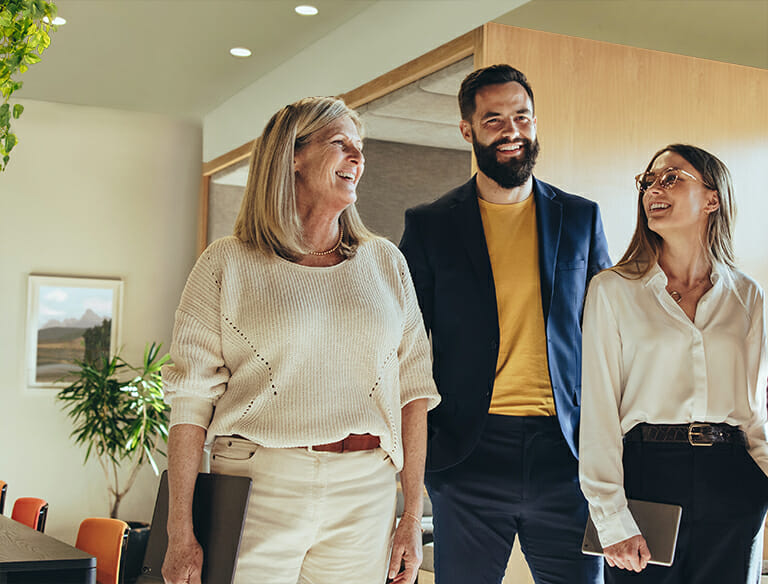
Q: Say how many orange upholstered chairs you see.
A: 3